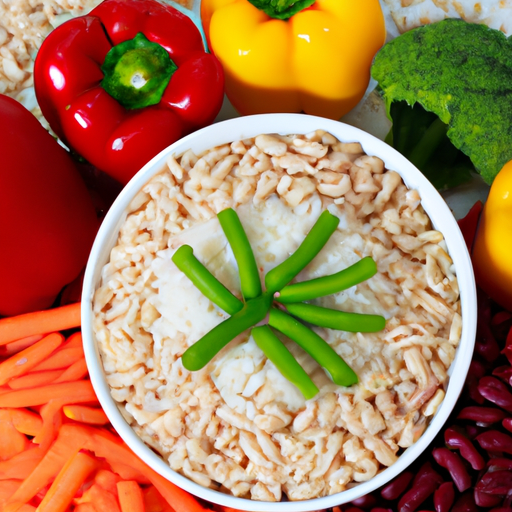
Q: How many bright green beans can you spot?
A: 8